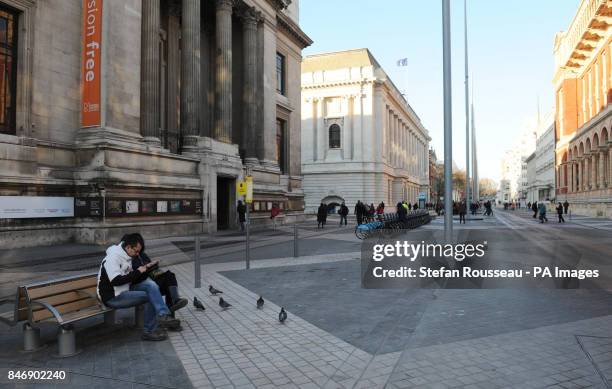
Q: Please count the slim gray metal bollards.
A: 2